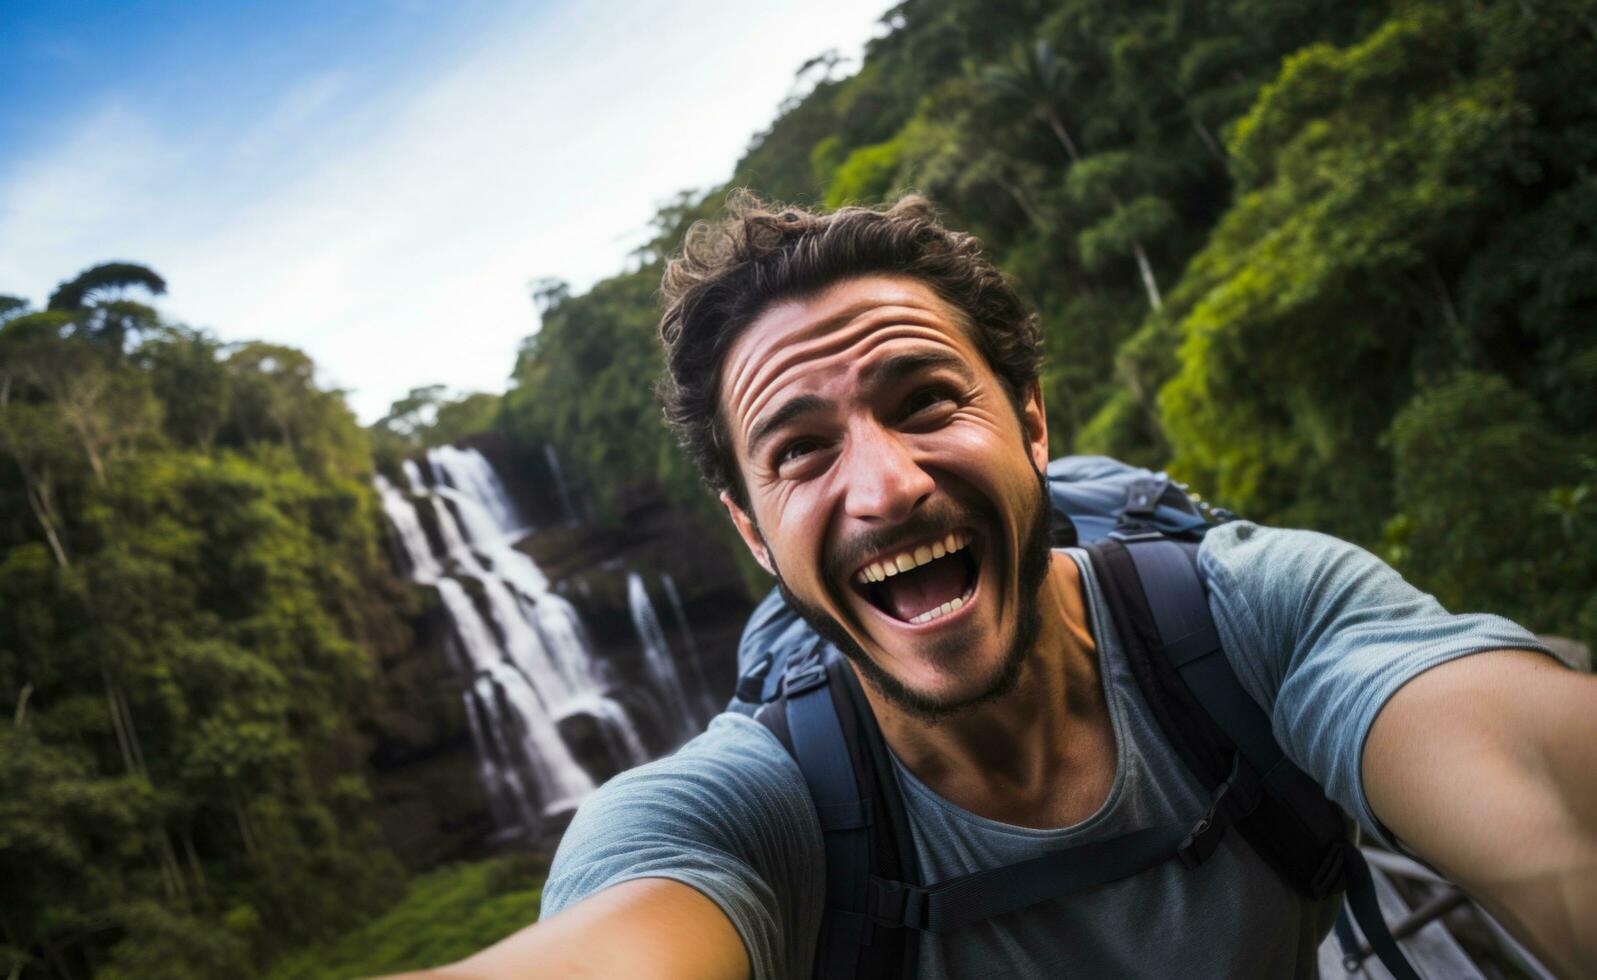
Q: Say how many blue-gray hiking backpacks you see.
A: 1